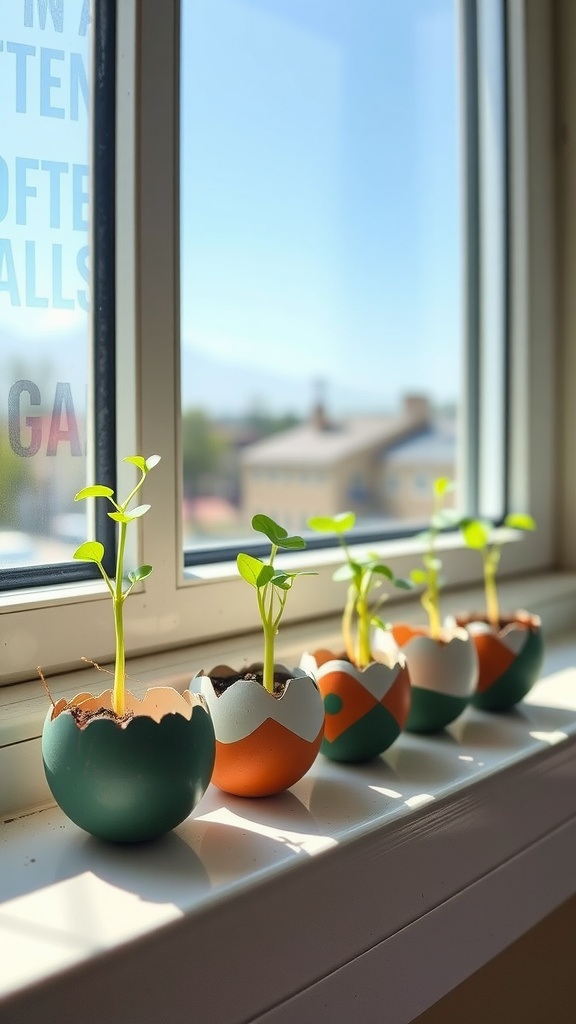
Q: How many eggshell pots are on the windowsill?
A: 5